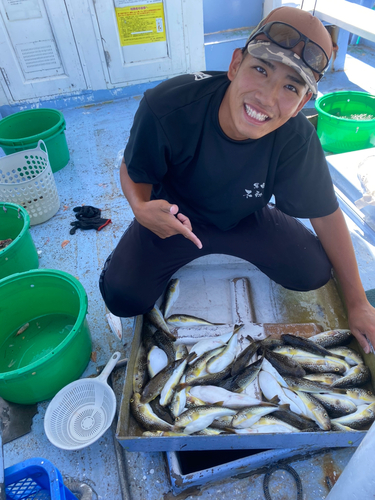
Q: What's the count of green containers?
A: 4